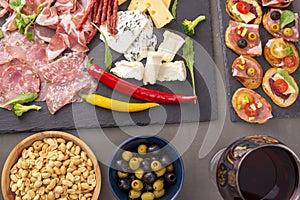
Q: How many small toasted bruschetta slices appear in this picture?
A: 8